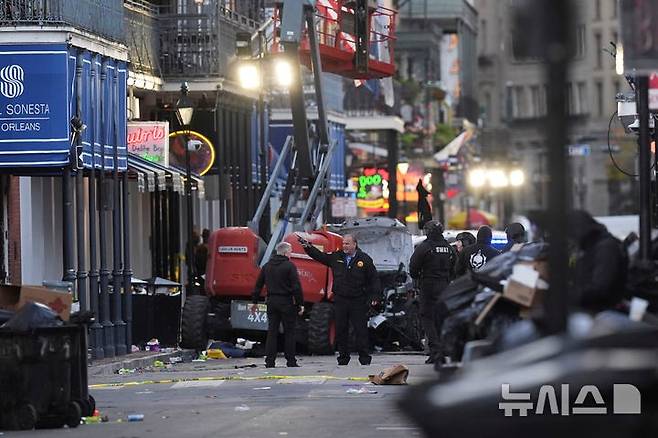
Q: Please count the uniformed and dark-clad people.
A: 7